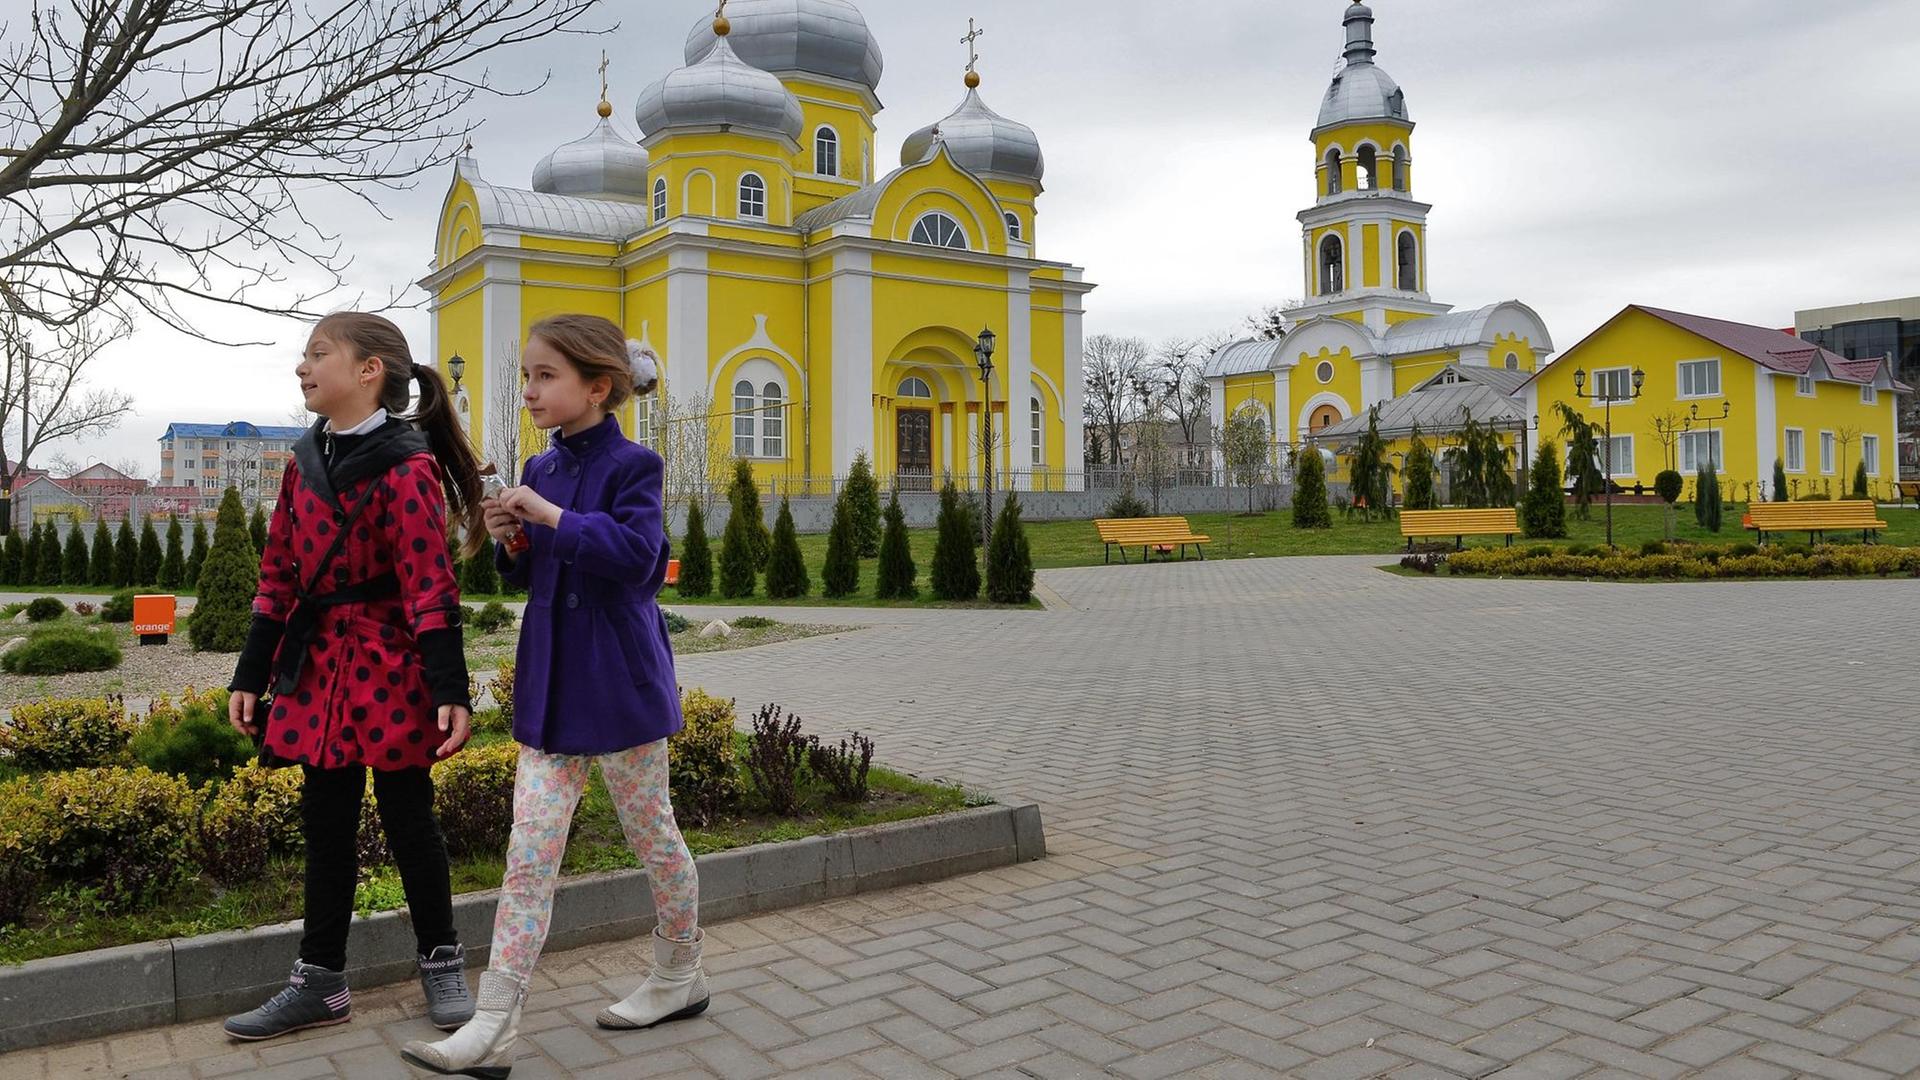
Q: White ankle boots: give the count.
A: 2